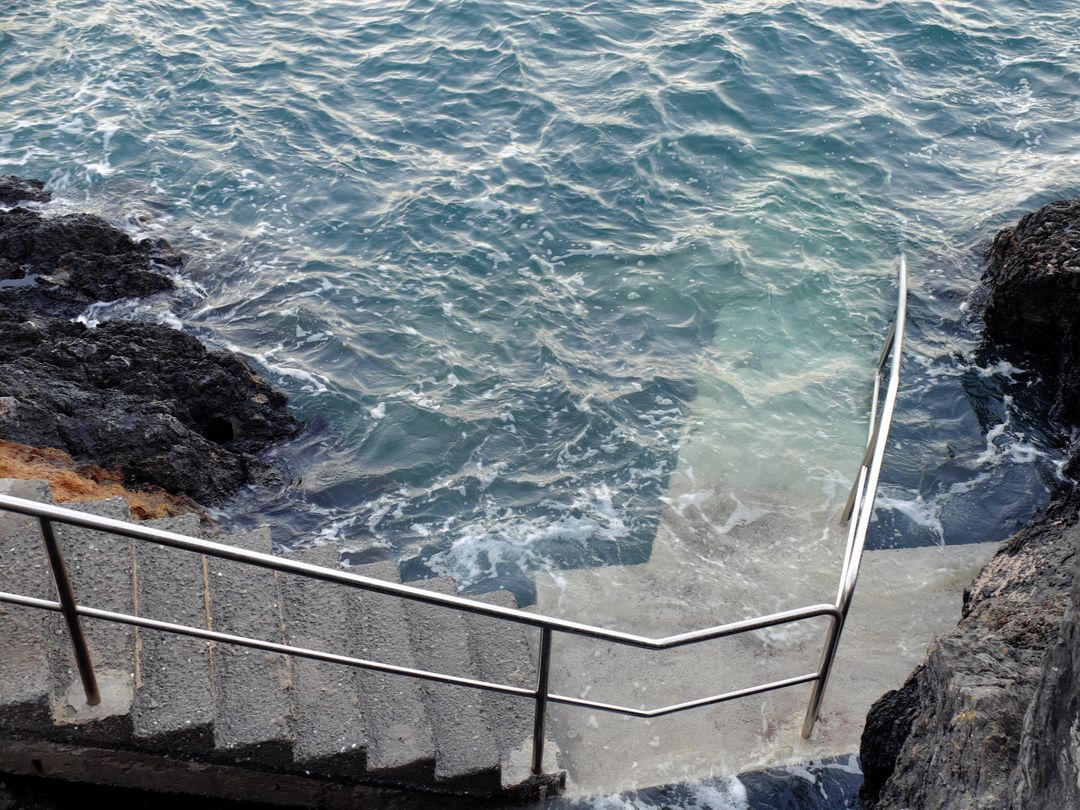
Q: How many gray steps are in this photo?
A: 8